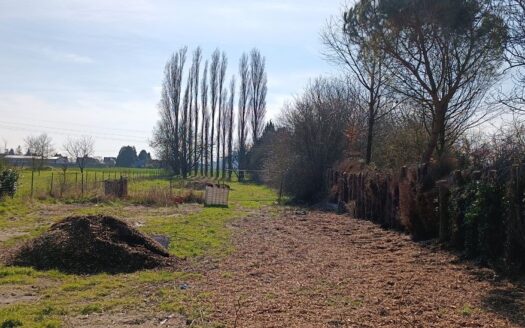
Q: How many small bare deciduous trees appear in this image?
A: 2